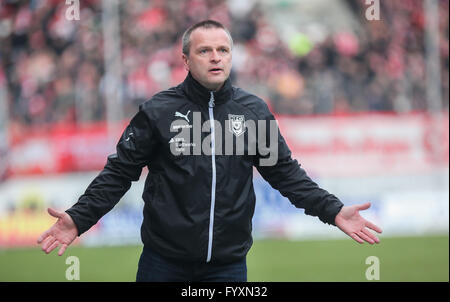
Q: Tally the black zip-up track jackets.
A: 1